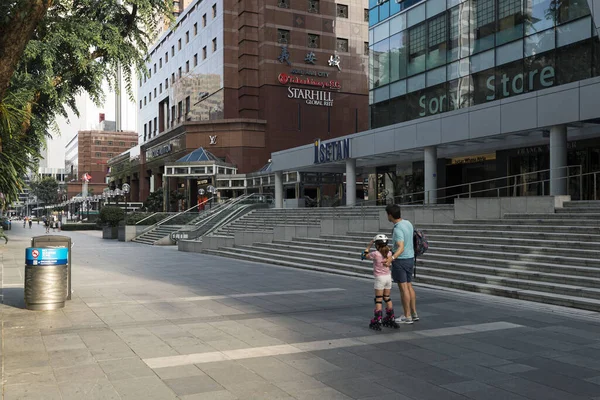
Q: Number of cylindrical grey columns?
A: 4